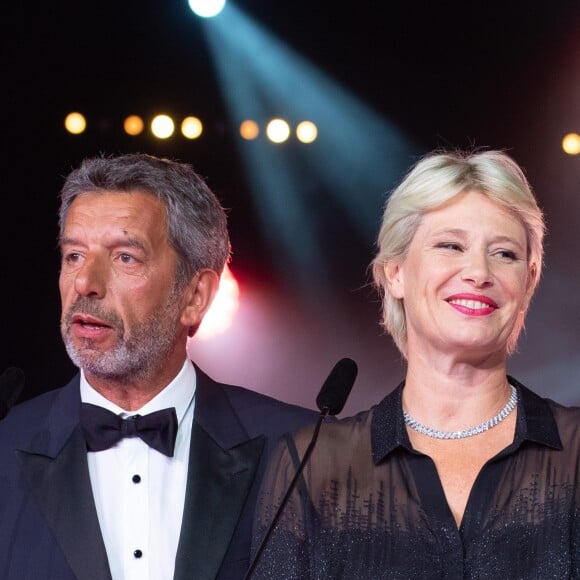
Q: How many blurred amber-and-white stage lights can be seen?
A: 8